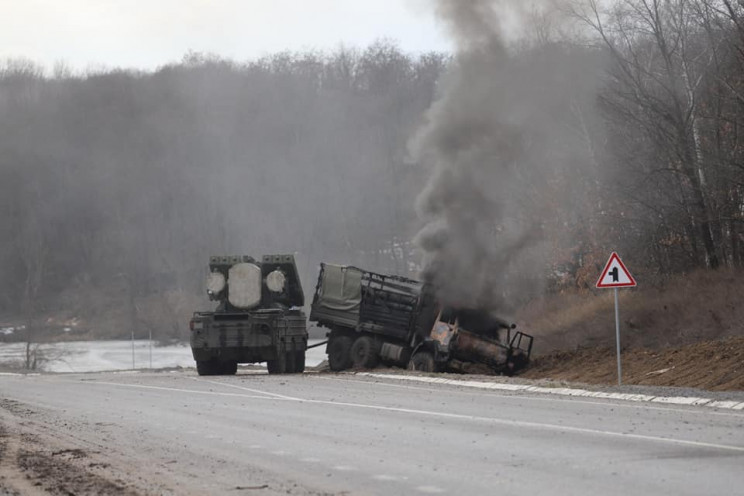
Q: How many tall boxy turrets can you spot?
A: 1